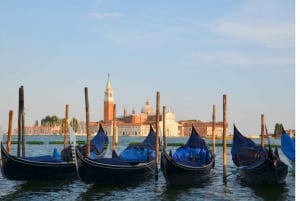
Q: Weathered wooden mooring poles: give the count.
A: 11